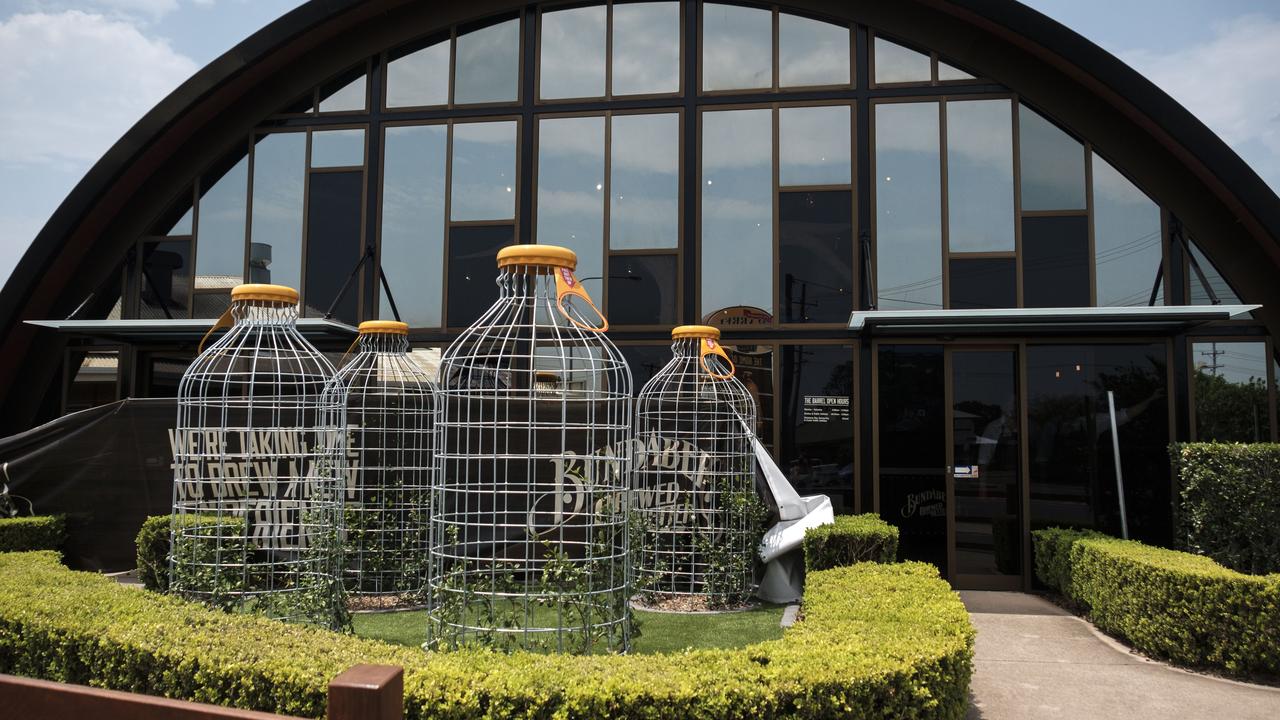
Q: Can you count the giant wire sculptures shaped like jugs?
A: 4